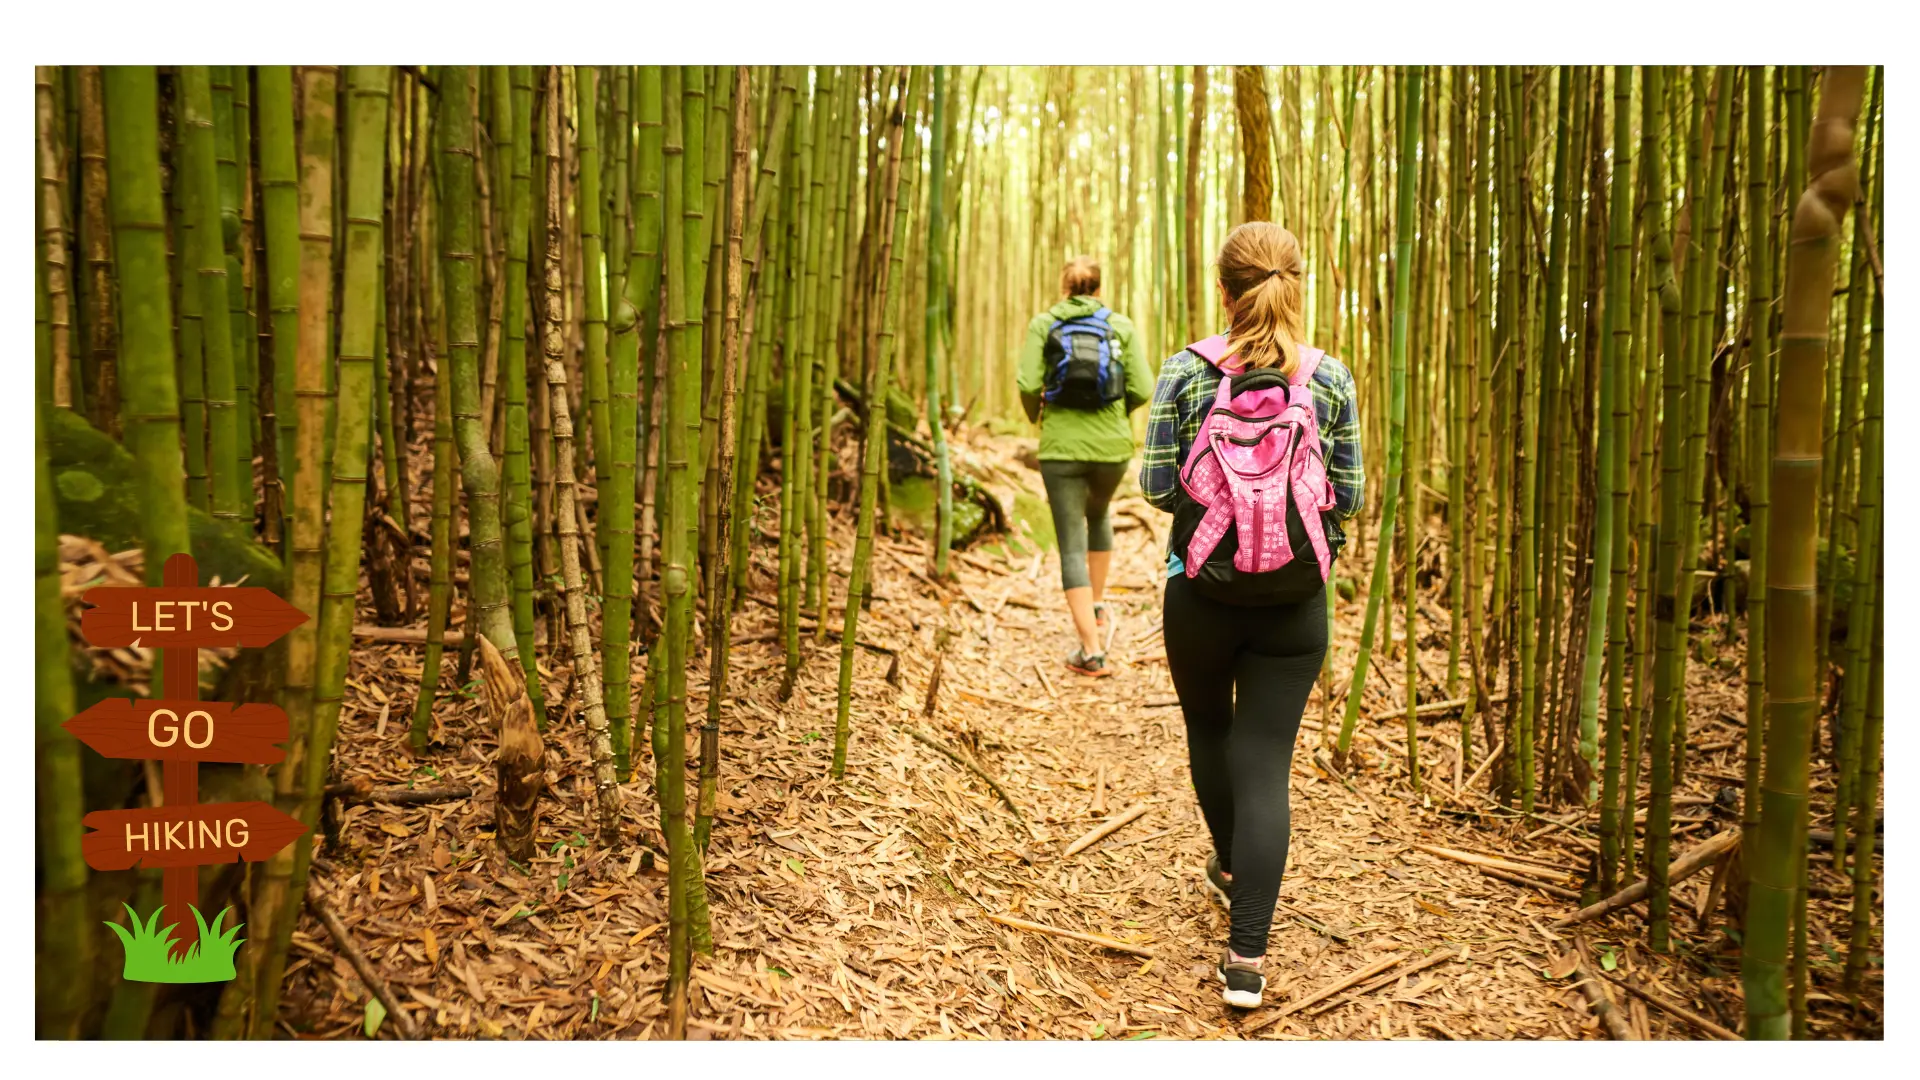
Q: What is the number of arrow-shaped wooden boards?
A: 3